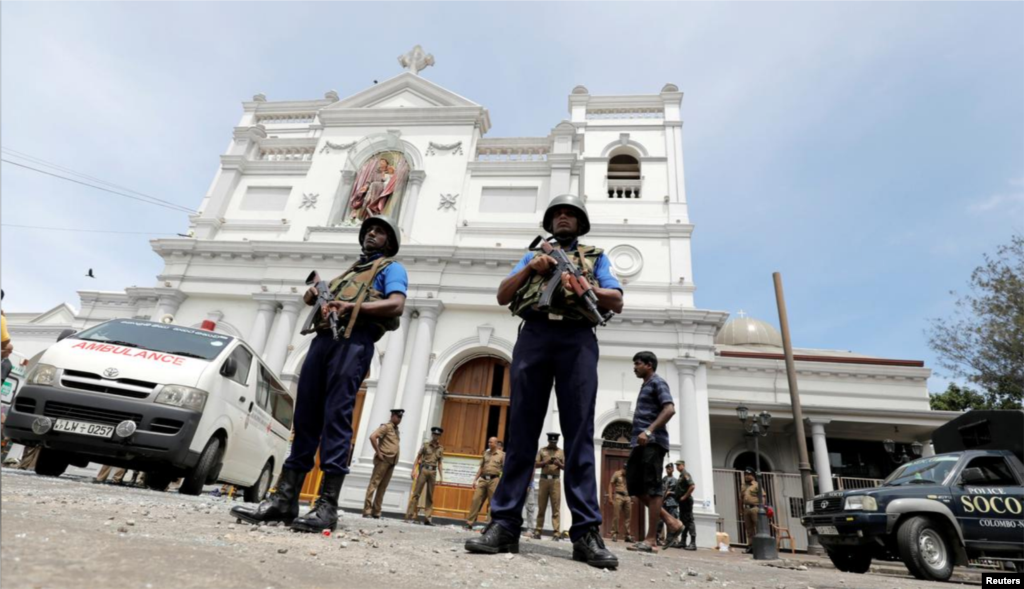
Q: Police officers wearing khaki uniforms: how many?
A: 6